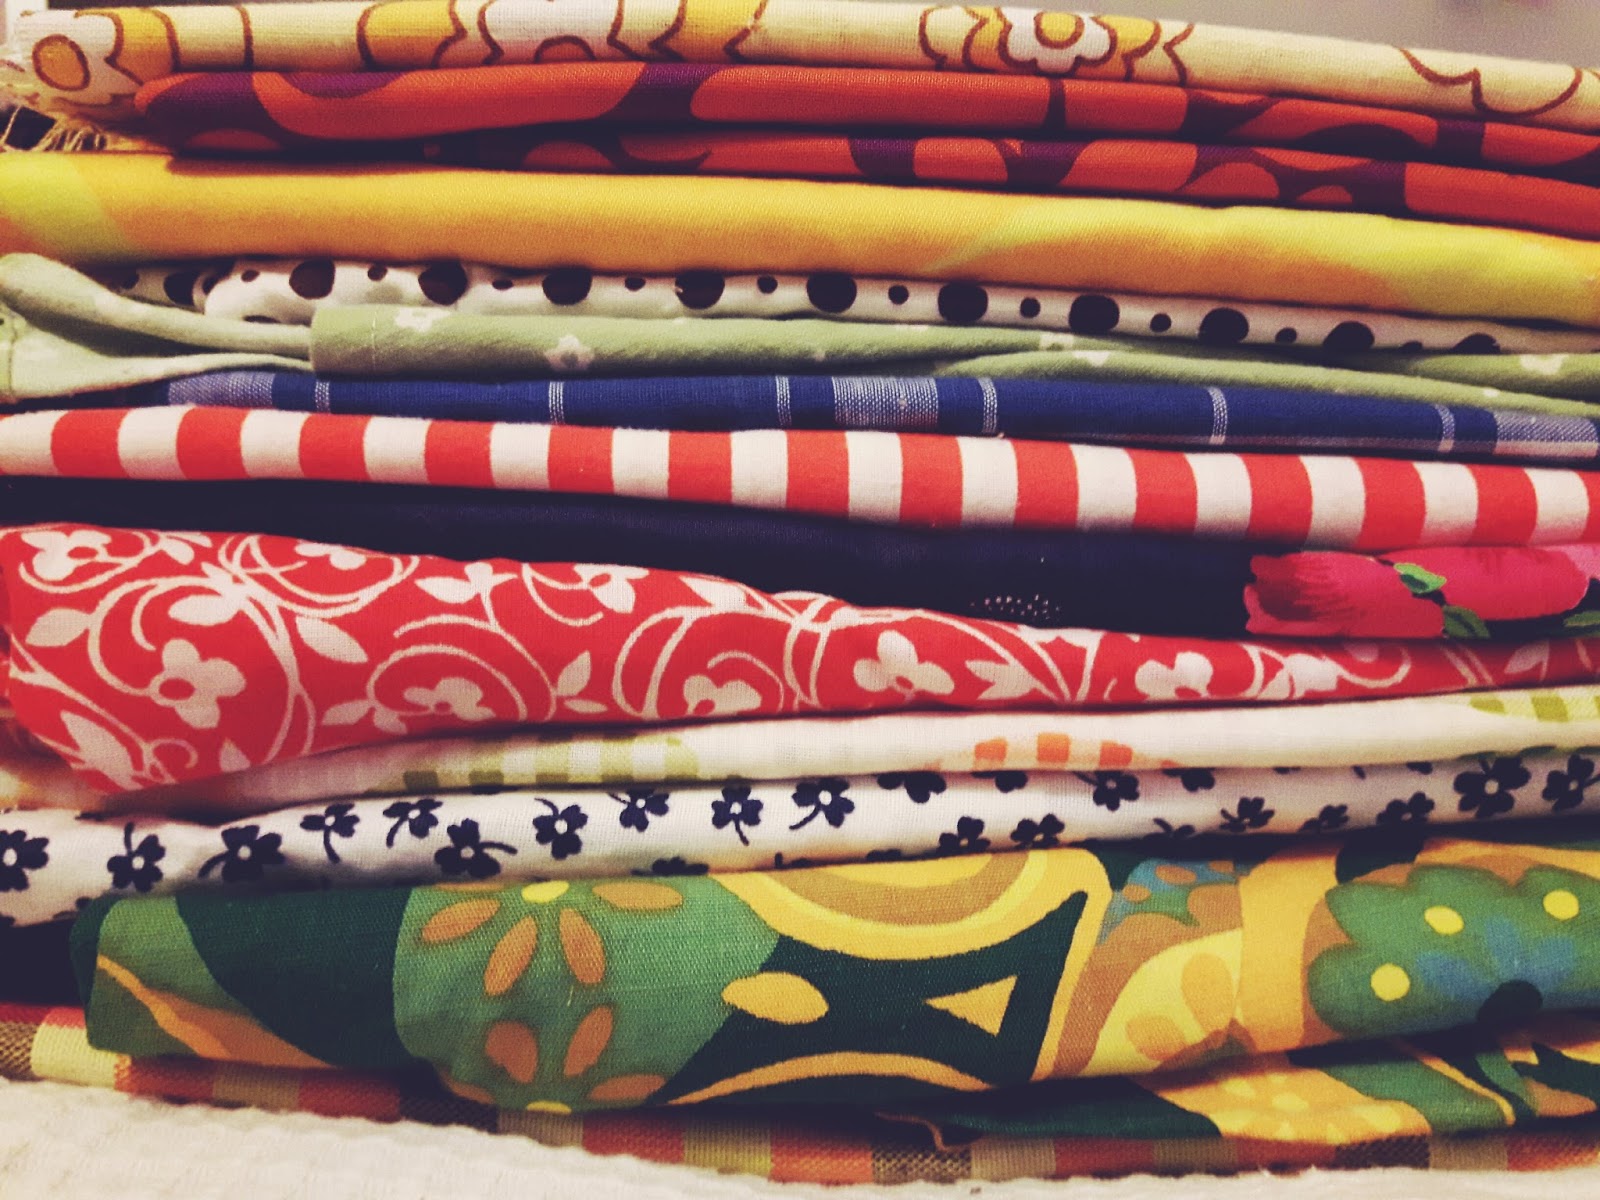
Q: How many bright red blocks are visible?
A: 14